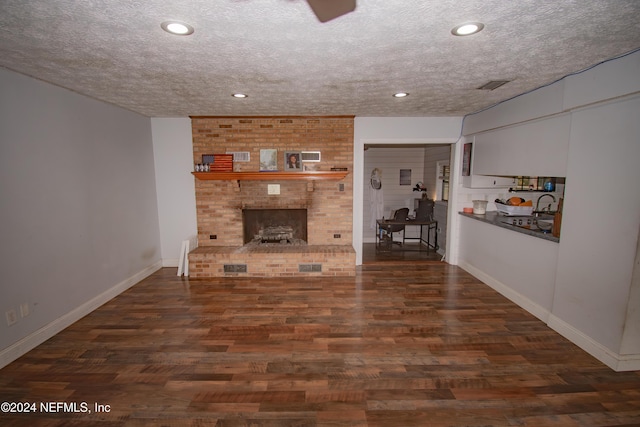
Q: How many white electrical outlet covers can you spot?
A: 2